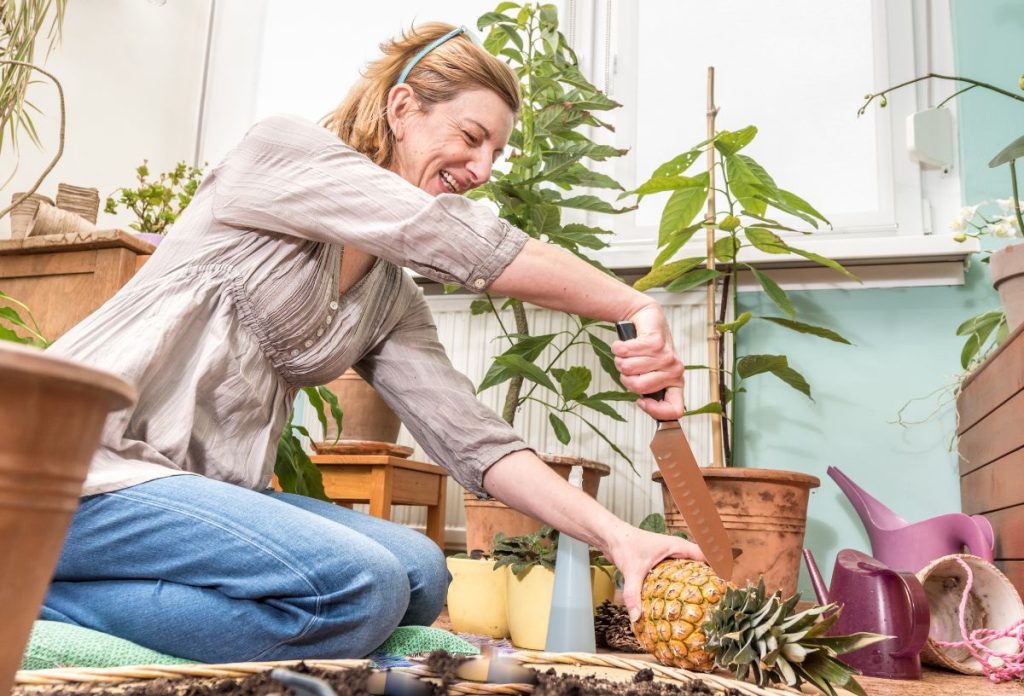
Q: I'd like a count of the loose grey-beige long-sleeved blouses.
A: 1